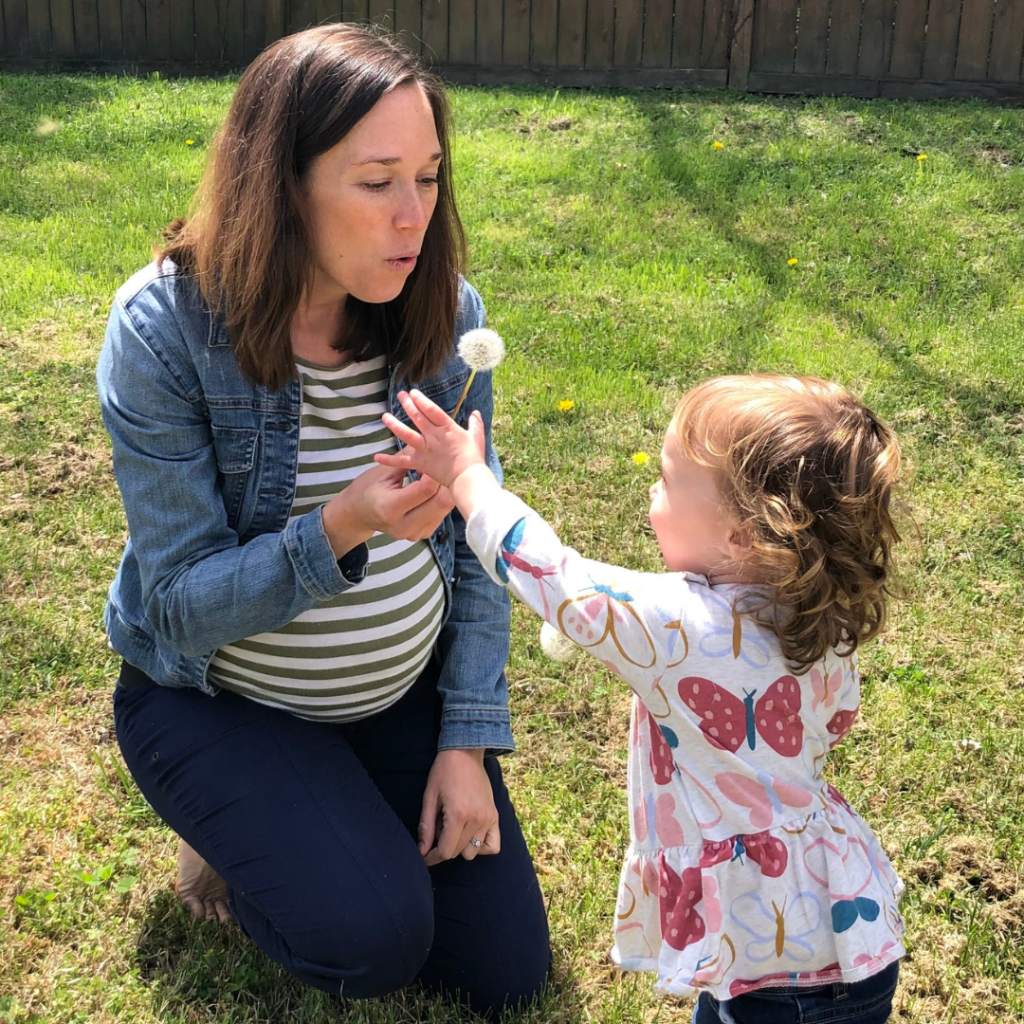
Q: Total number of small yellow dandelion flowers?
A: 6